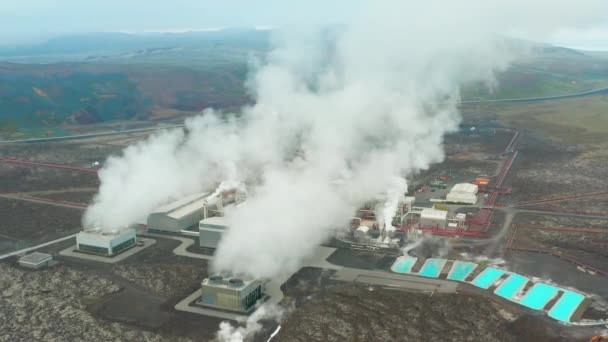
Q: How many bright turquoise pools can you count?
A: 7